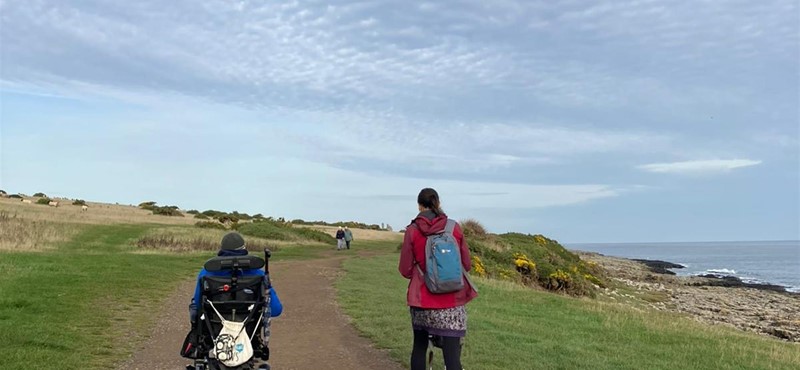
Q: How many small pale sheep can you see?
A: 3